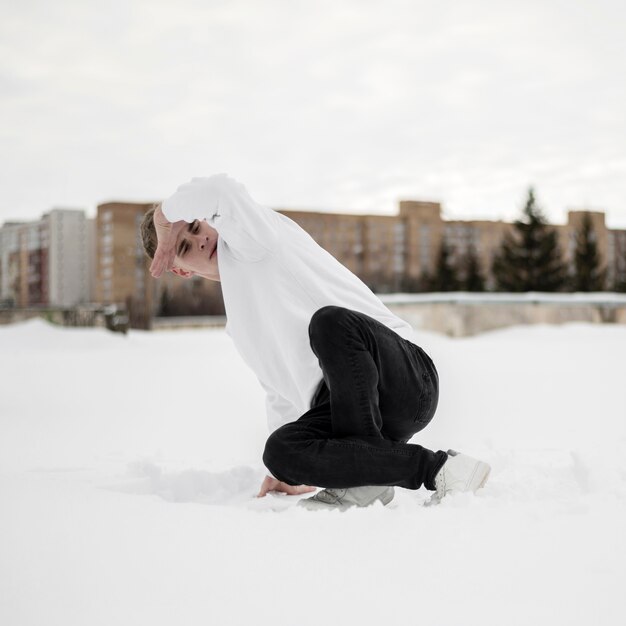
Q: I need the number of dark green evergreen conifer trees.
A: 4